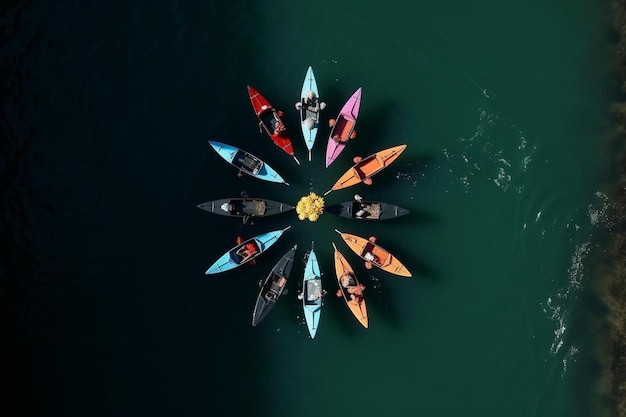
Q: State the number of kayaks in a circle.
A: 12